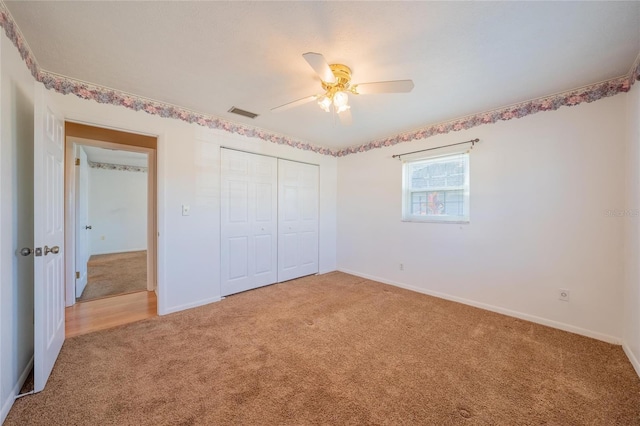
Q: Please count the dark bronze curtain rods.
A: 1